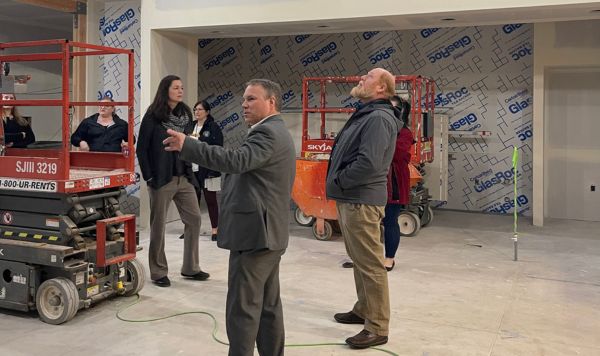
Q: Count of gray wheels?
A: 6